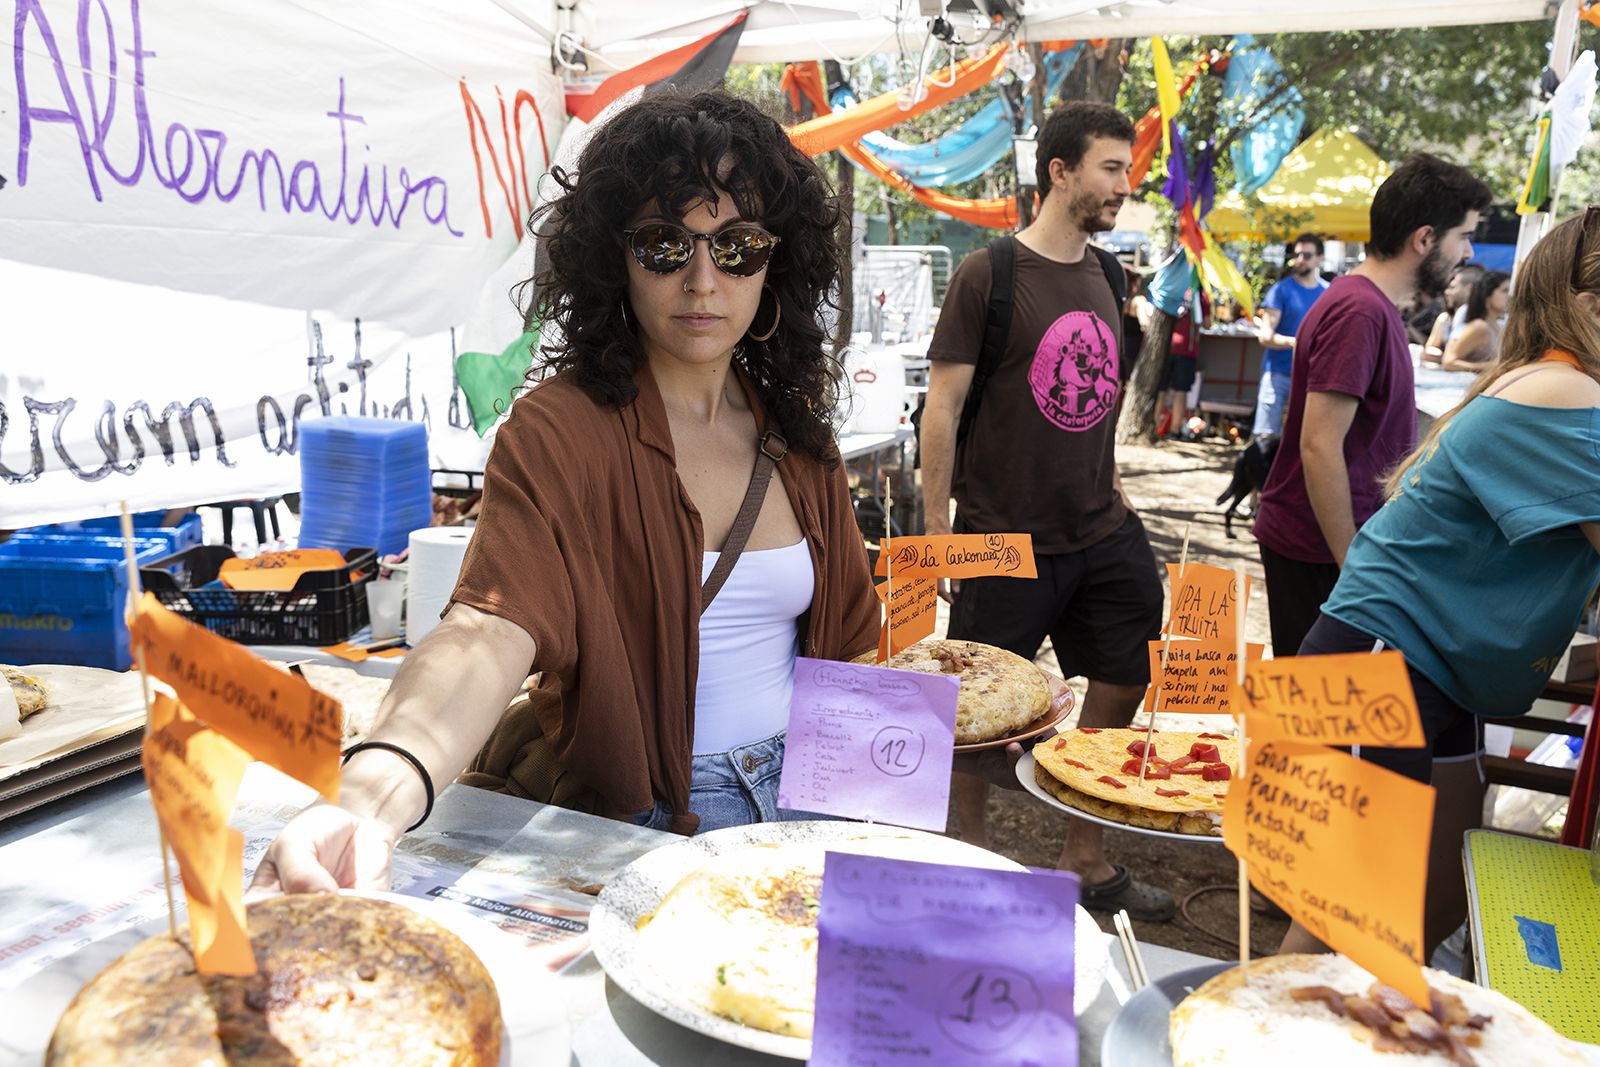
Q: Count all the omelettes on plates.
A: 5